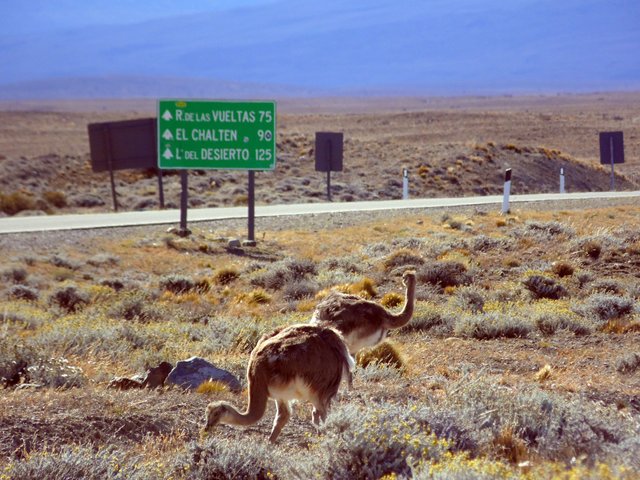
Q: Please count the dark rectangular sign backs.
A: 3